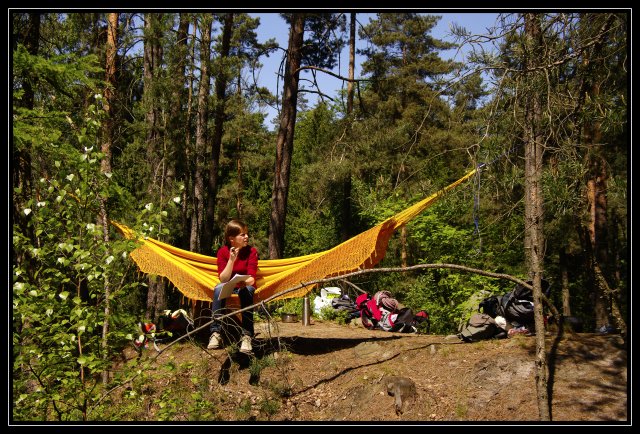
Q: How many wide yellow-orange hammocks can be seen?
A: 1